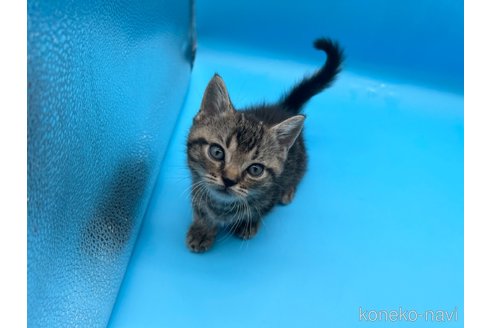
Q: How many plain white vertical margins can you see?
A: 2